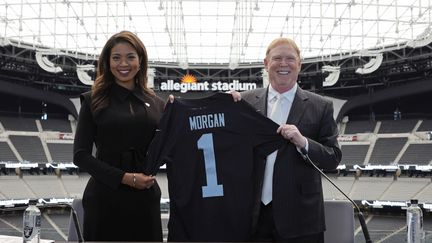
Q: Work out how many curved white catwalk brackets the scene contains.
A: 4